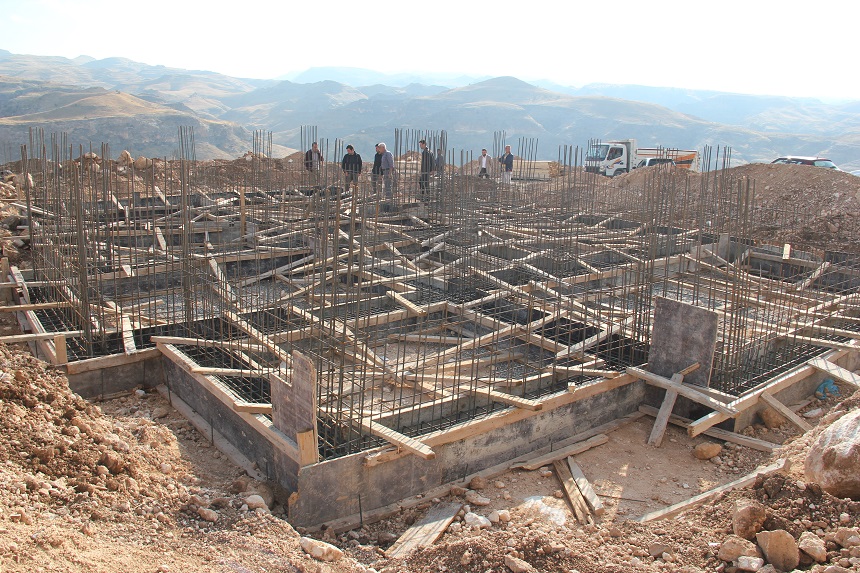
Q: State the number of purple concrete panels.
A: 2